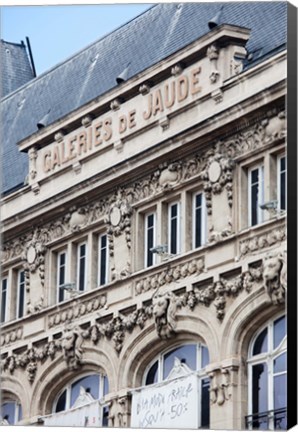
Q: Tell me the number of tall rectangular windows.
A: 10